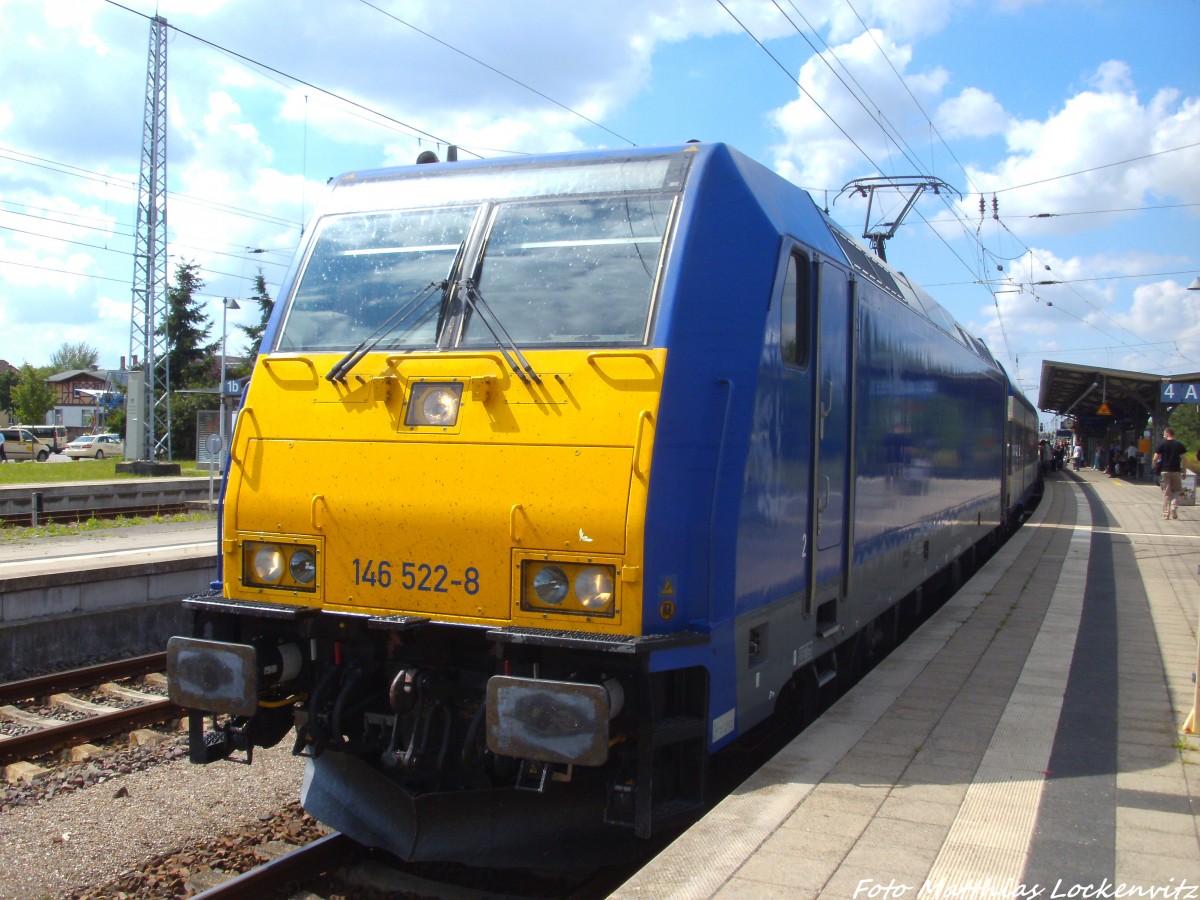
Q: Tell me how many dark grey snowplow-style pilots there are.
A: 1